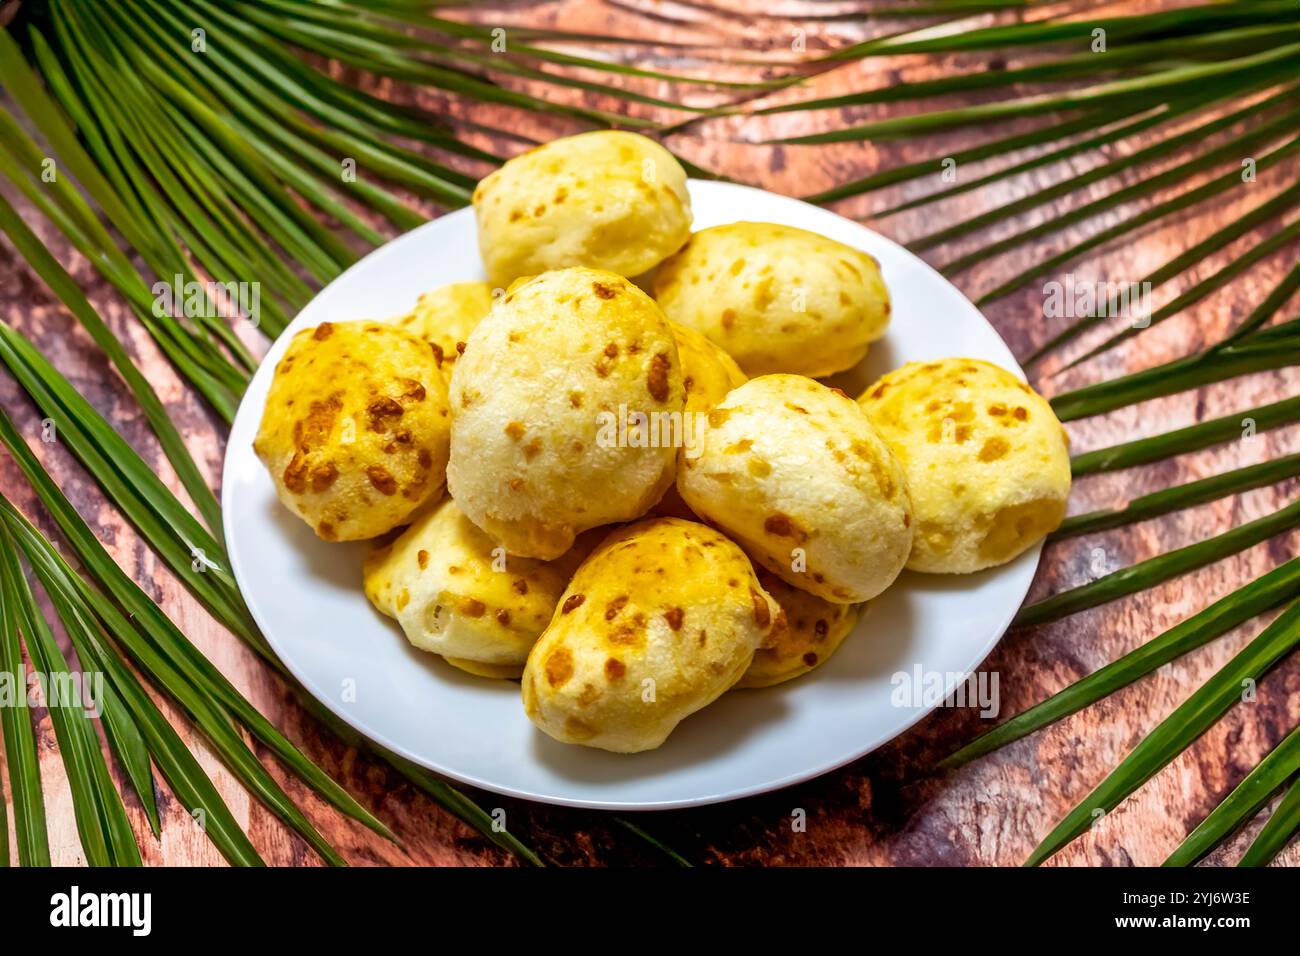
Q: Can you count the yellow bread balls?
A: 11